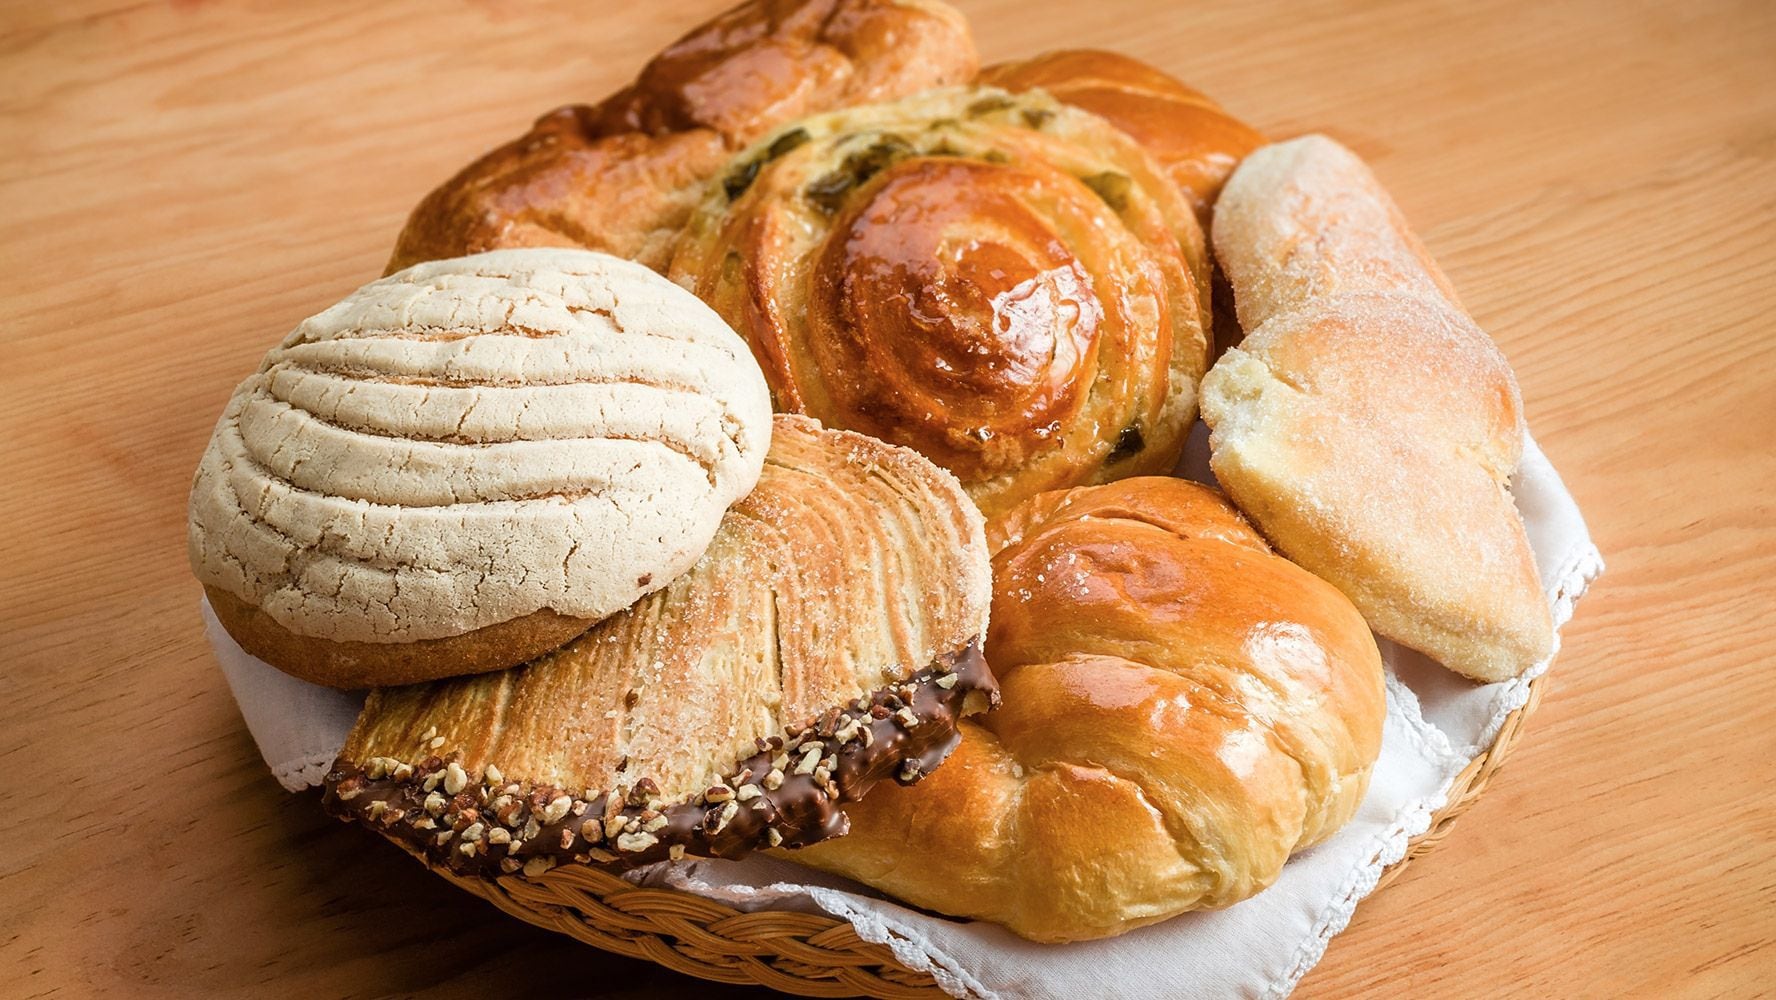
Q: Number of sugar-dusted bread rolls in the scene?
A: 1